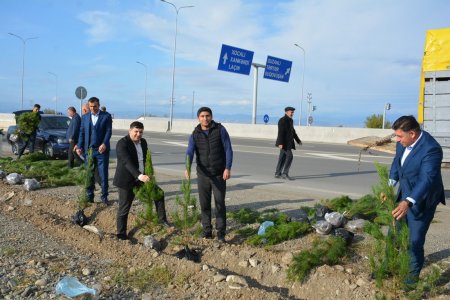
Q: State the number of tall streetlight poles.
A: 5